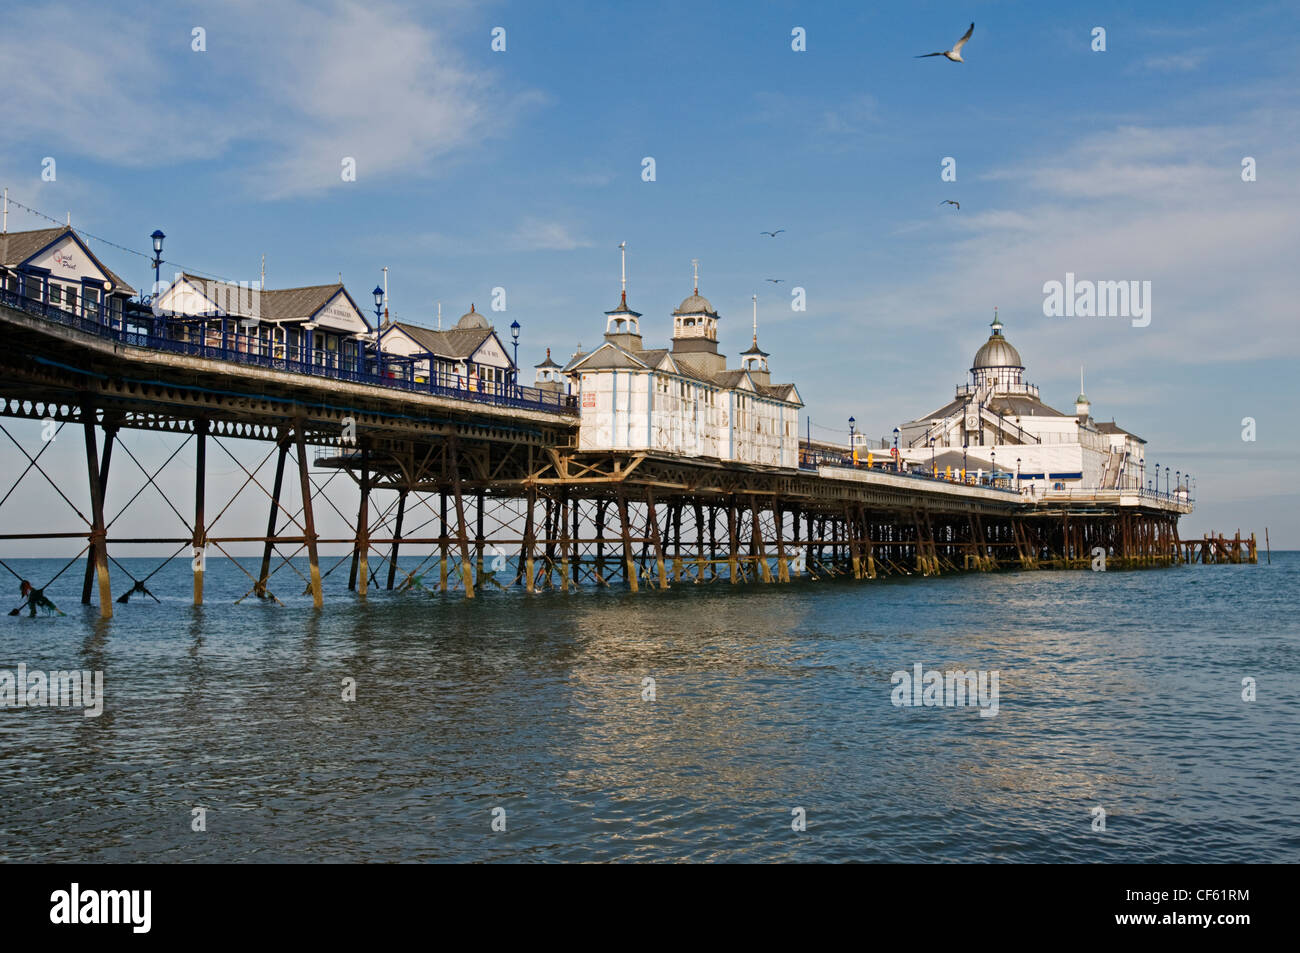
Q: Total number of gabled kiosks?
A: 3